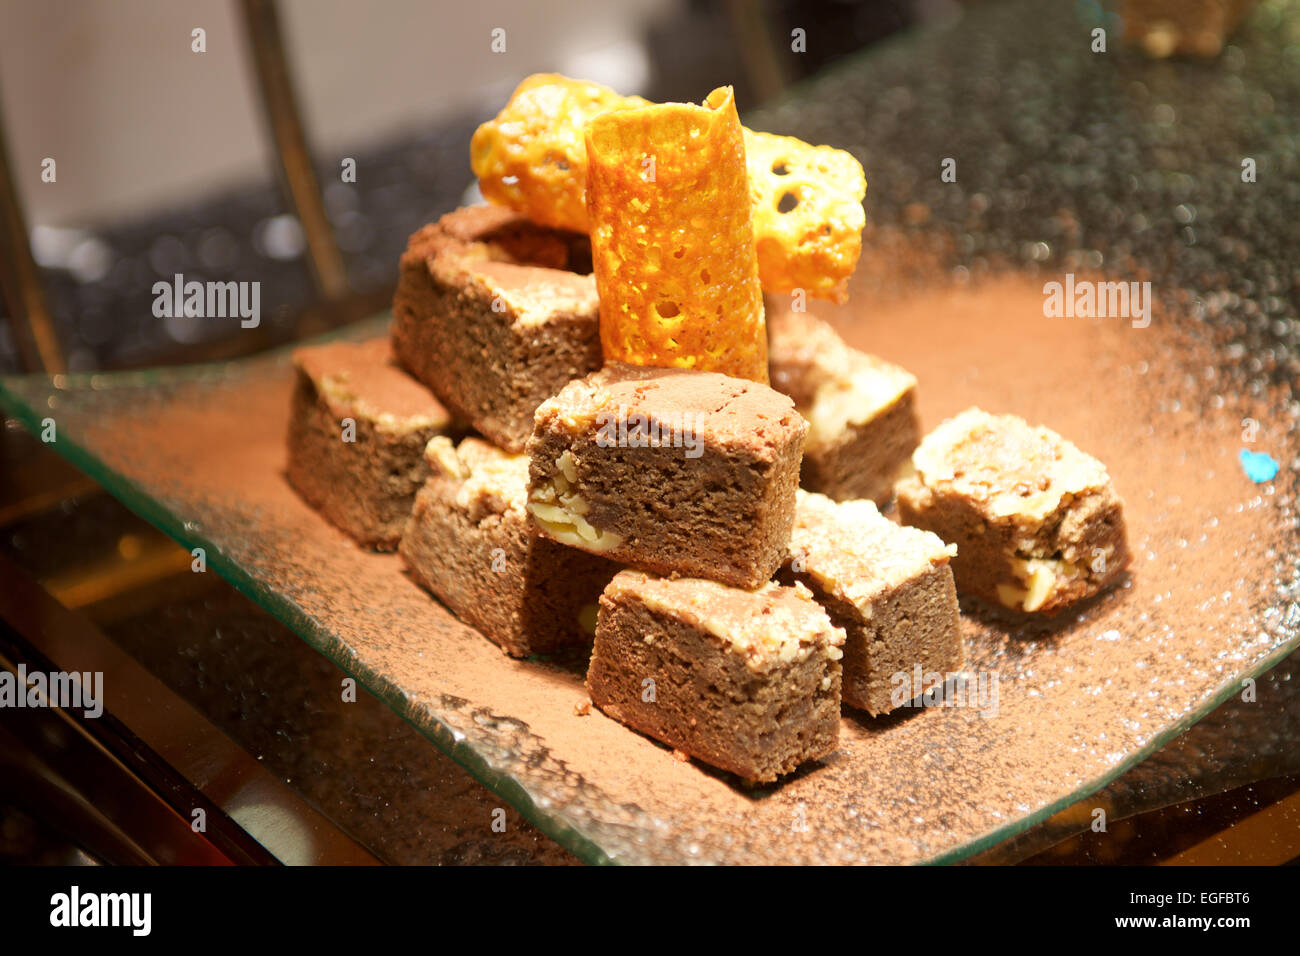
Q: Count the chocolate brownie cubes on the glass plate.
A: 8